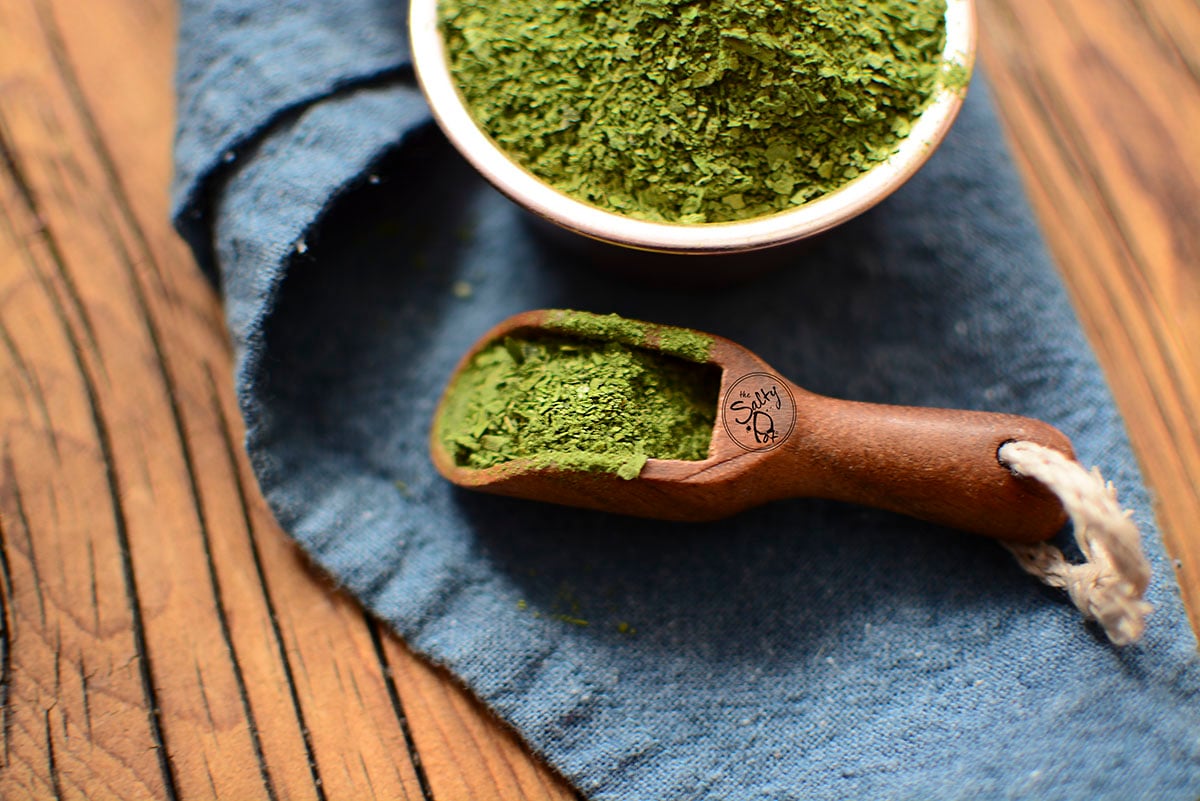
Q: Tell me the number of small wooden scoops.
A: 1